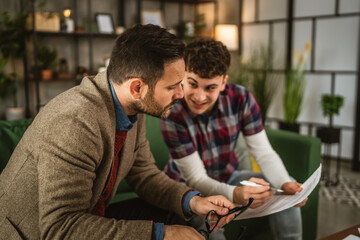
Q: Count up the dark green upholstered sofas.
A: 1